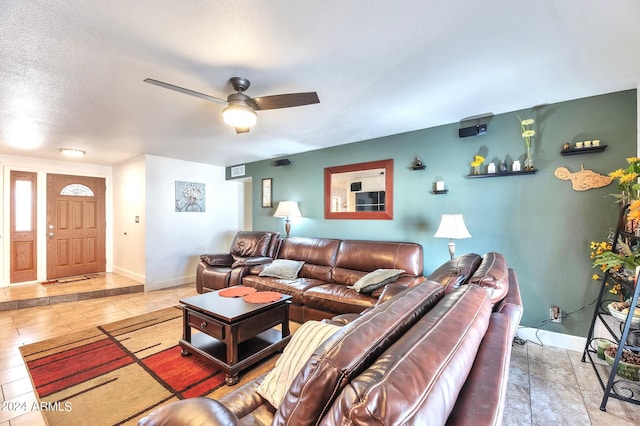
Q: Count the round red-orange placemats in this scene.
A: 2